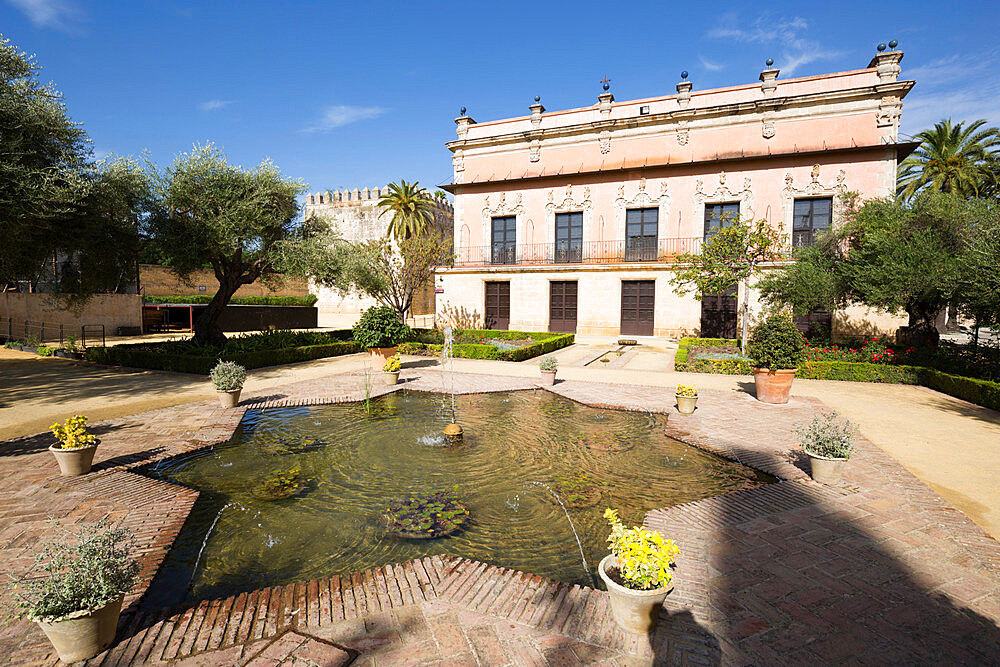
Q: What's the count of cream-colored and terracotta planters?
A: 10